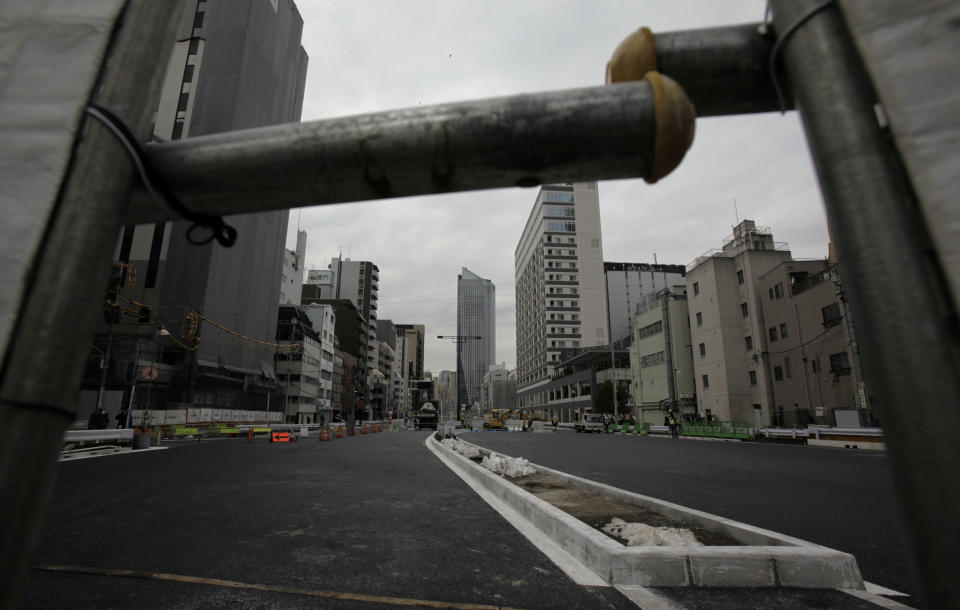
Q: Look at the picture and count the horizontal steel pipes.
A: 2